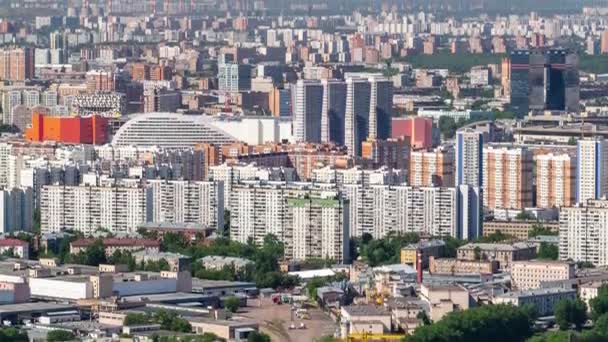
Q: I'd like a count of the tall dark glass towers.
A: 2